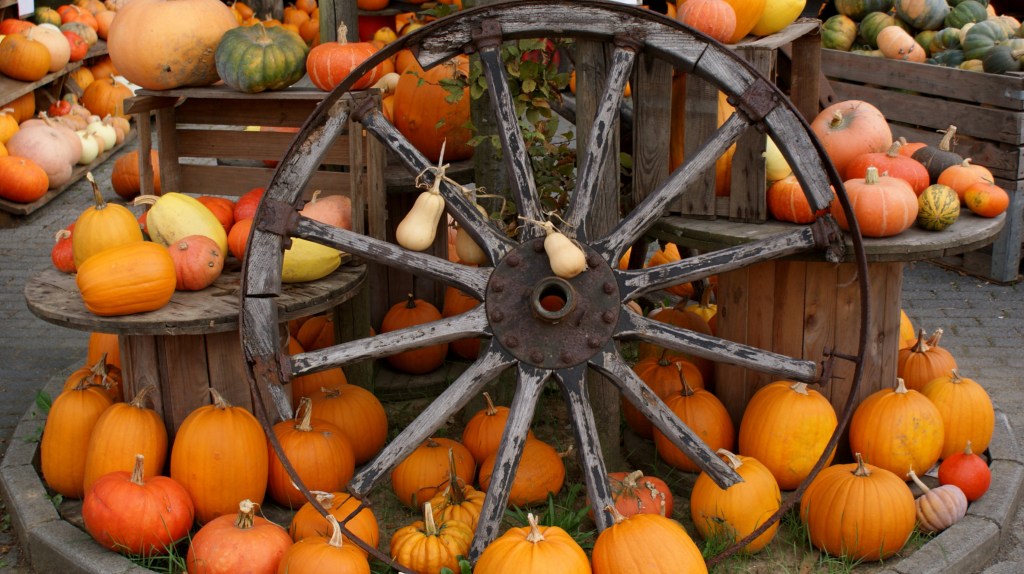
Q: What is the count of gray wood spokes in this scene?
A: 12